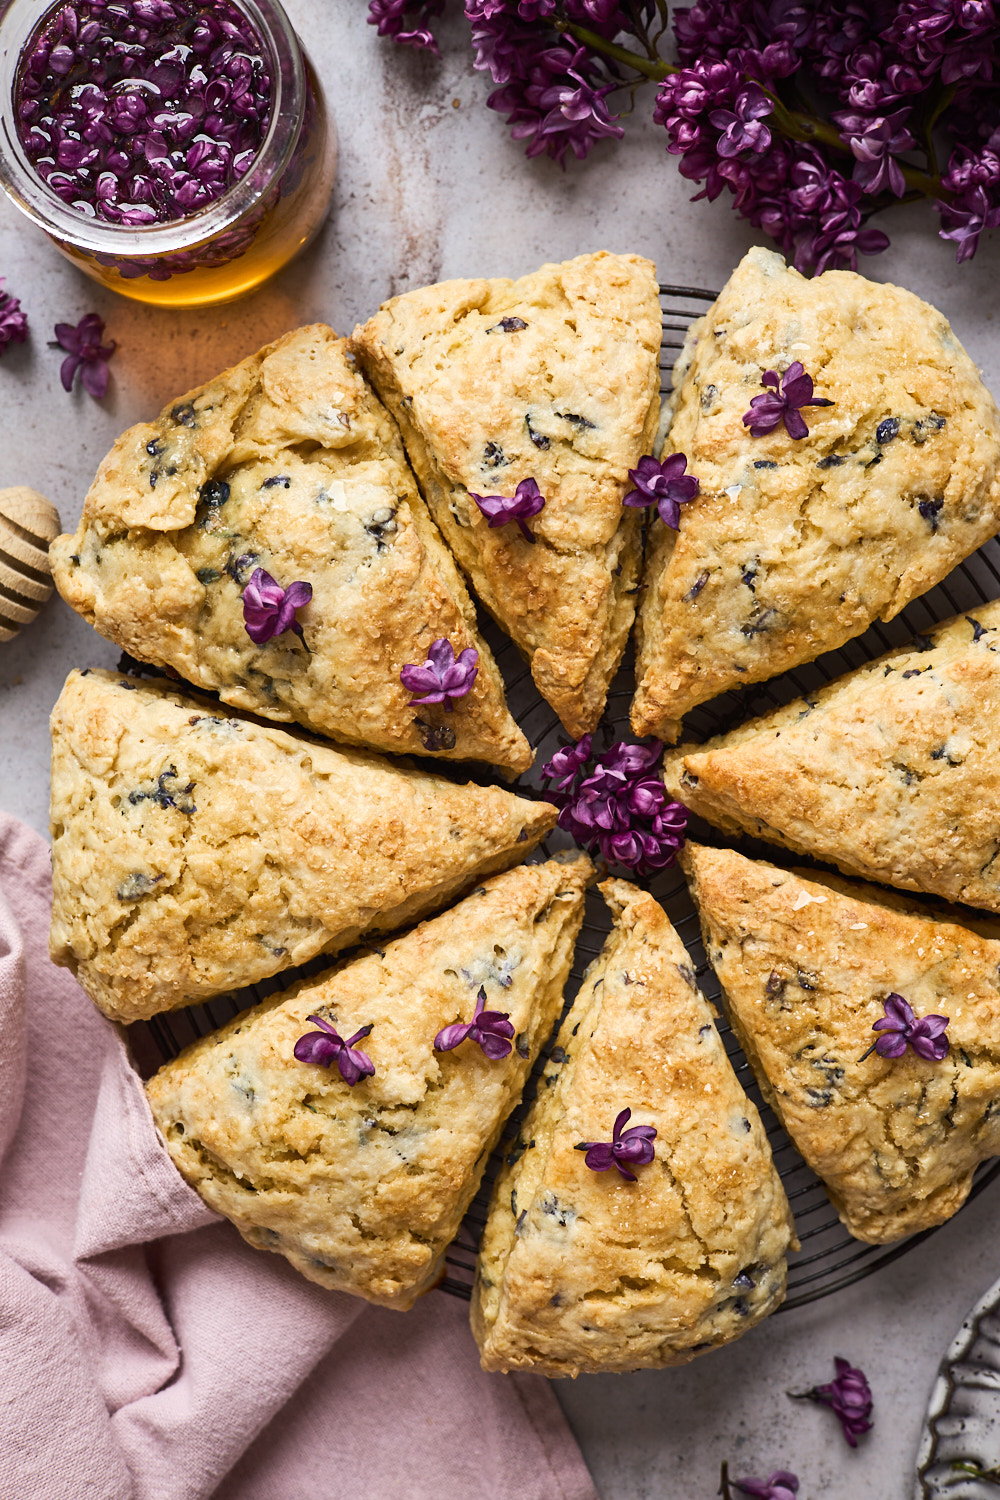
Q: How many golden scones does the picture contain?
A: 8